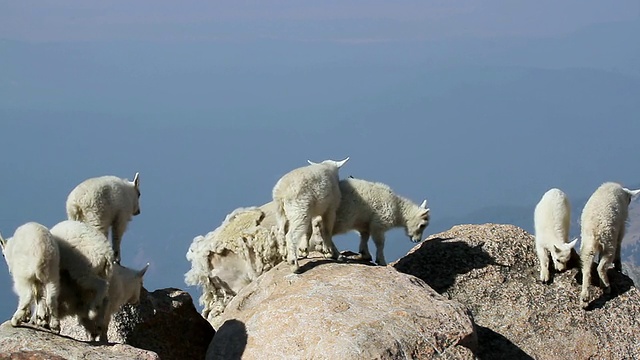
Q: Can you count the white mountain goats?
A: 9